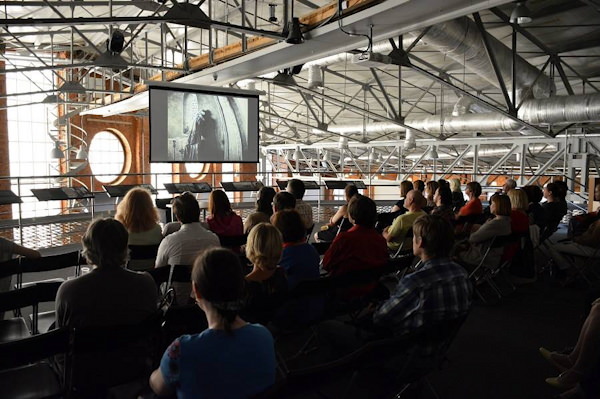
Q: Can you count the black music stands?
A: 7